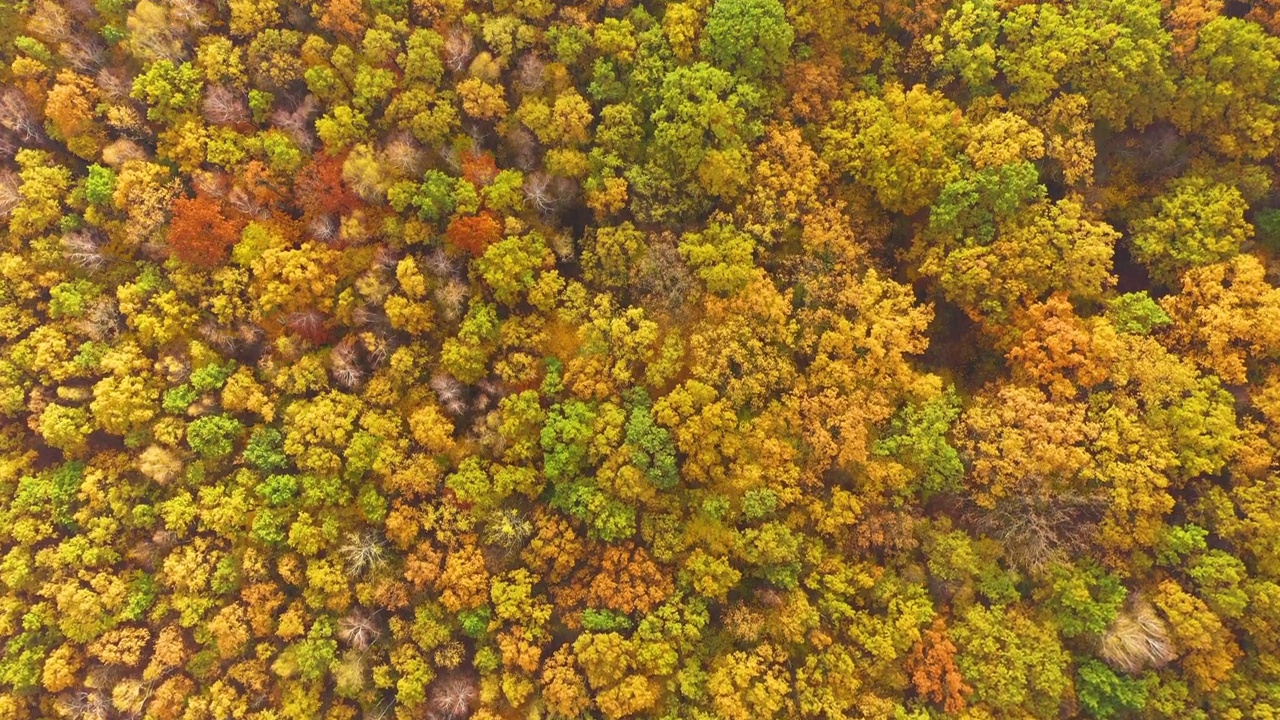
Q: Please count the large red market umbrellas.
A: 0